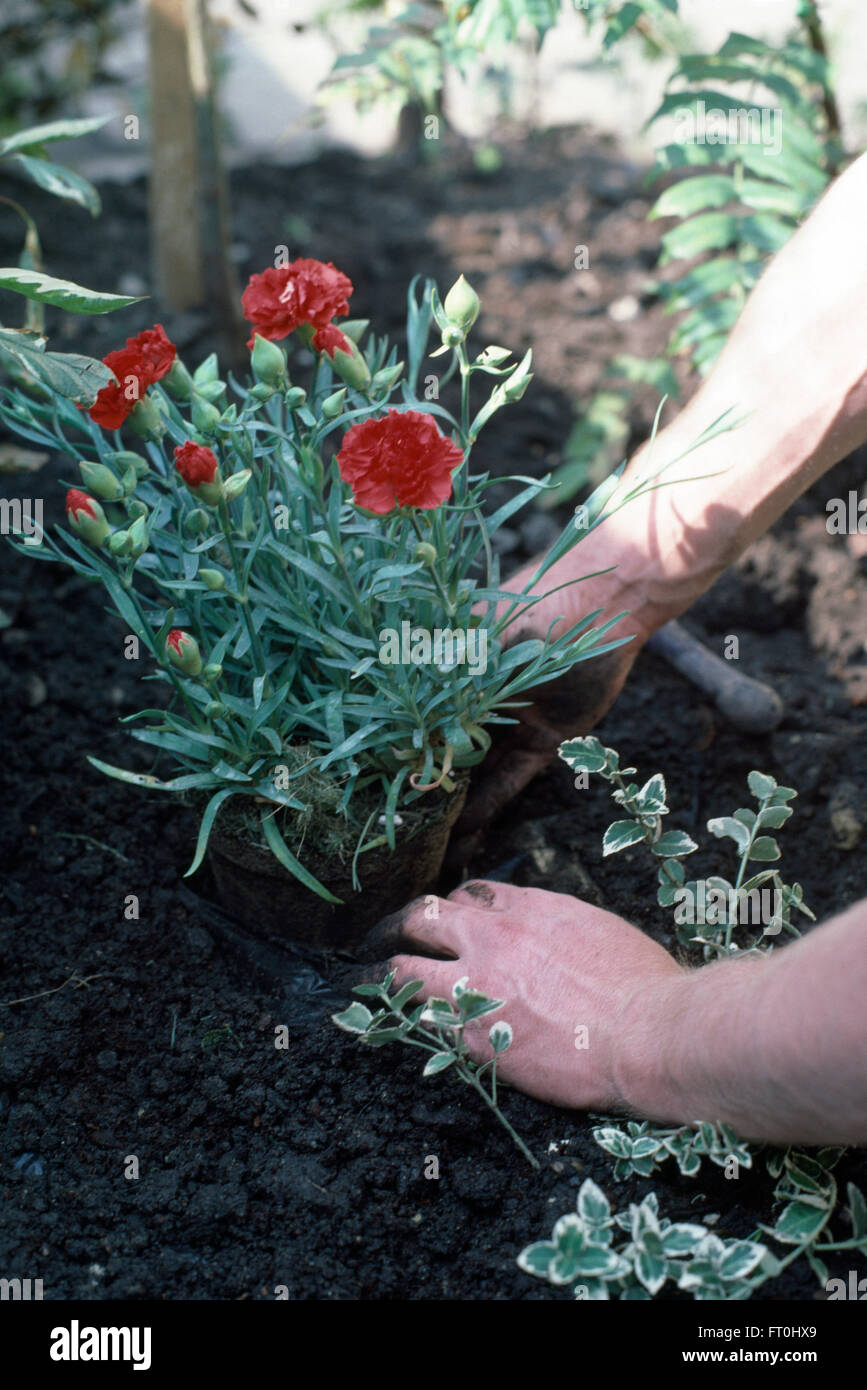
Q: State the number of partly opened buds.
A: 4